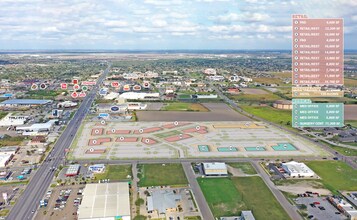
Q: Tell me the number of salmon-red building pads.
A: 11